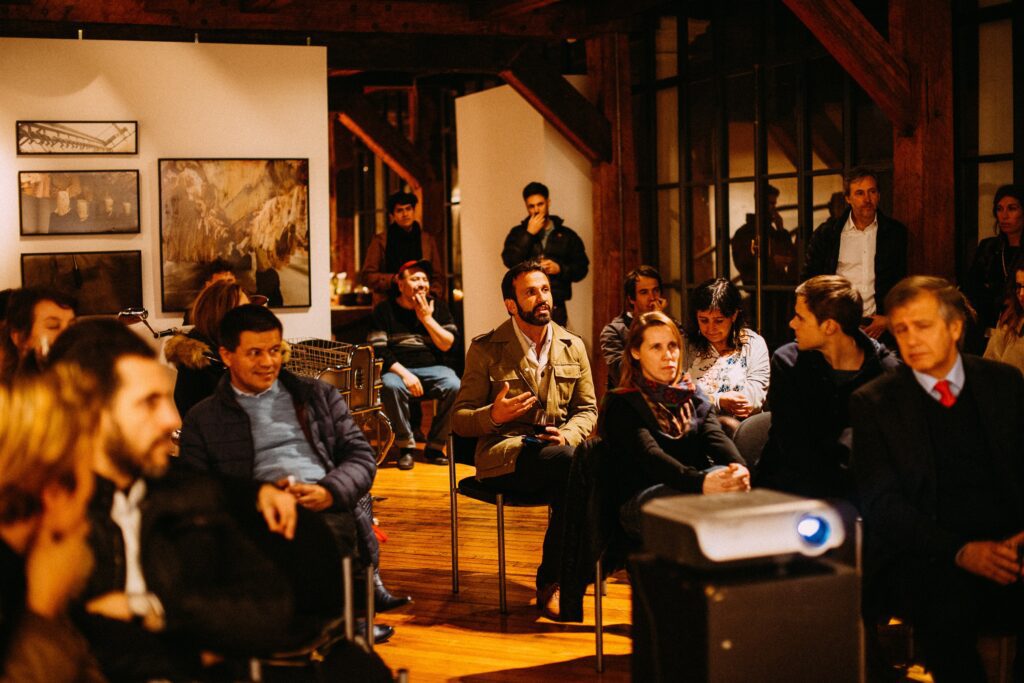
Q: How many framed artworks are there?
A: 4